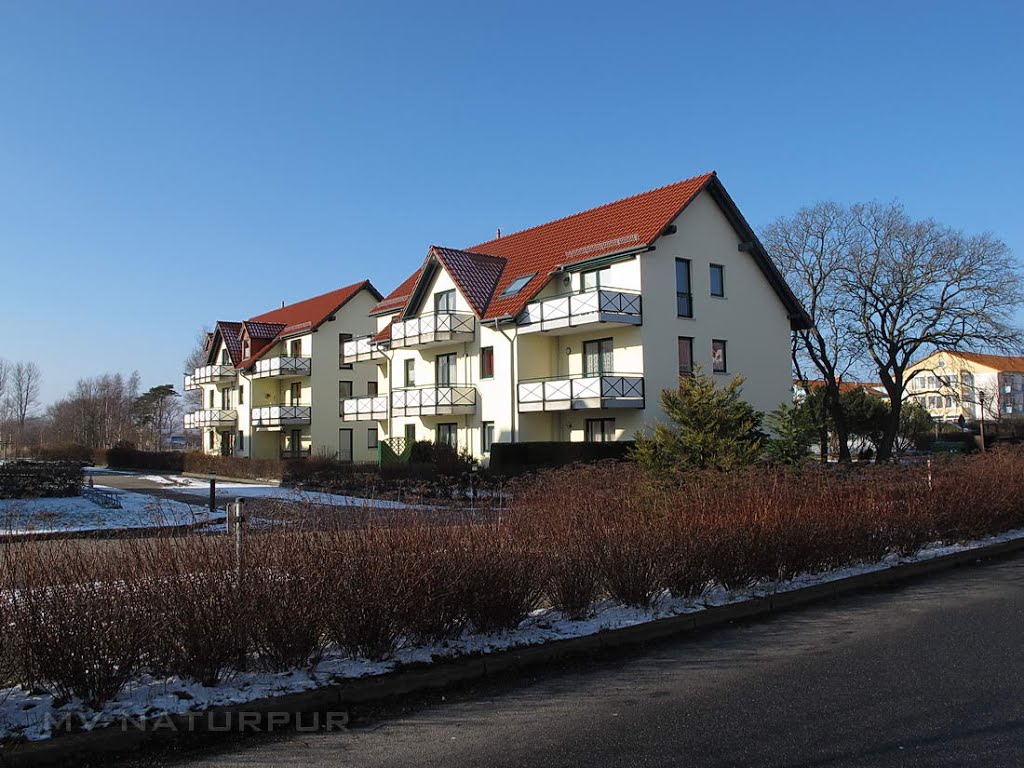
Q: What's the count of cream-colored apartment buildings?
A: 2